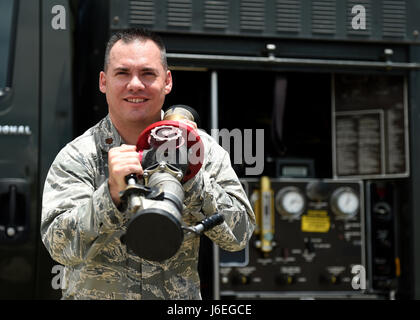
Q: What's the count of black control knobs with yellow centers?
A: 3